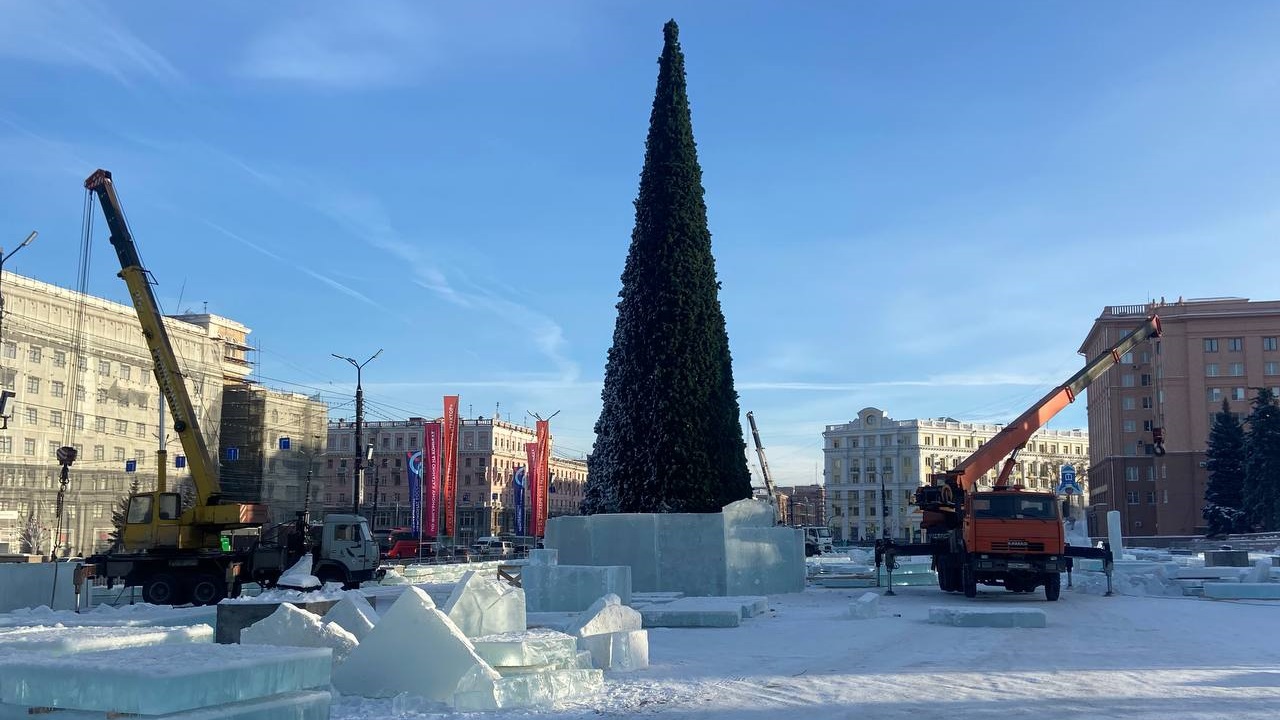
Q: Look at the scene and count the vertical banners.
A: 6